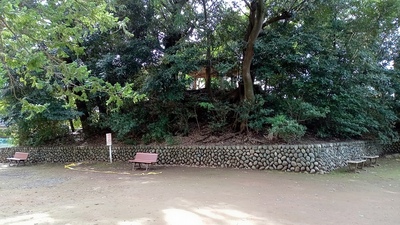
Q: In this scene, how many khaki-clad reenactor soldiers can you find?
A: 0